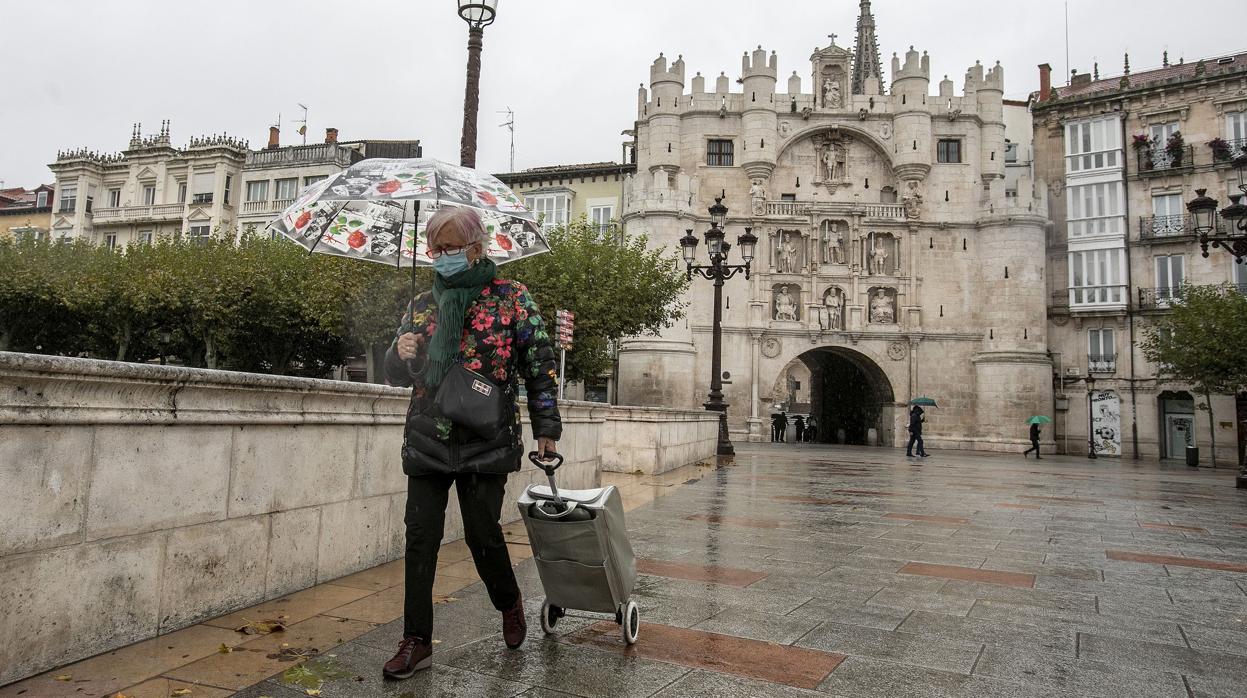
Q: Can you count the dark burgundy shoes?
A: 2